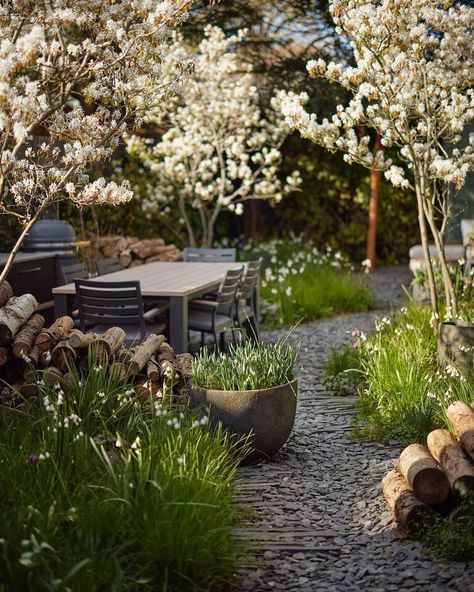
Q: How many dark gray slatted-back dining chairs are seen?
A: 6